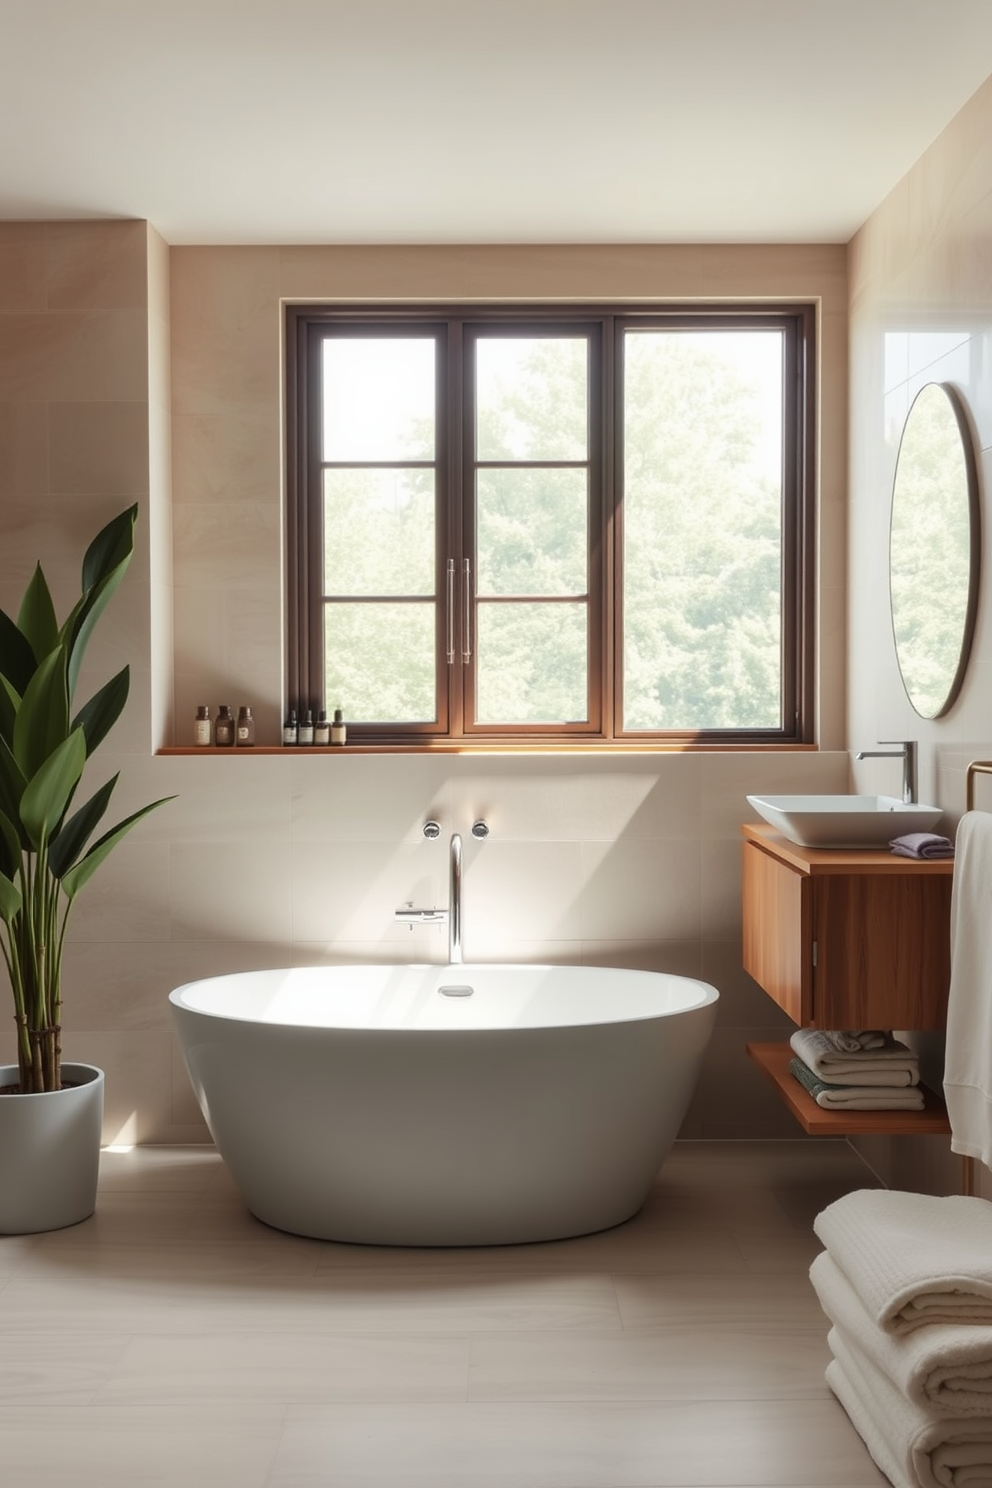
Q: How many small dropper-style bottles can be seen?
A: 4